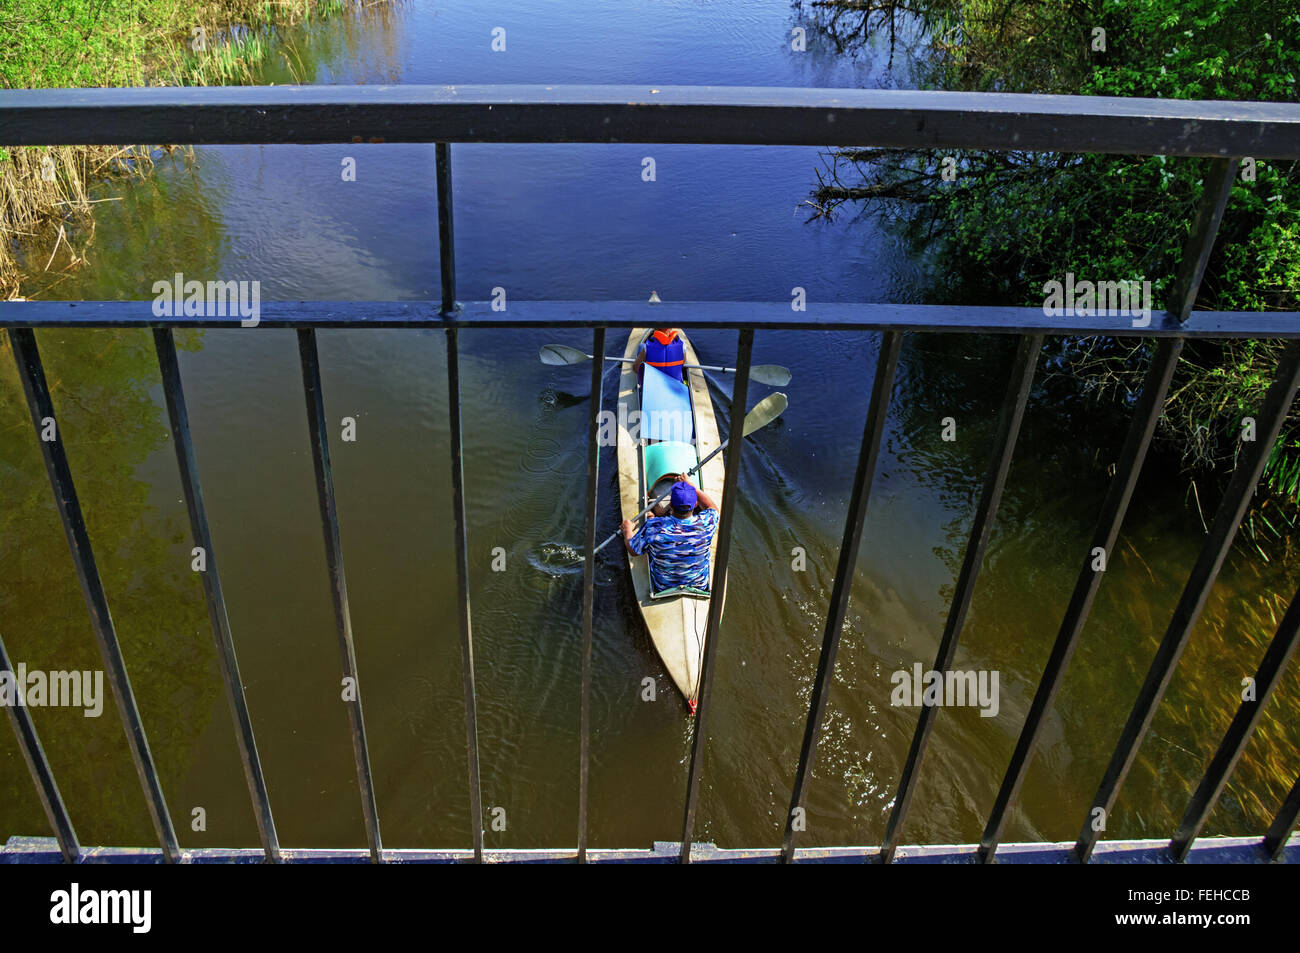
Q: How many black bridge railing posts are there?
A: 13